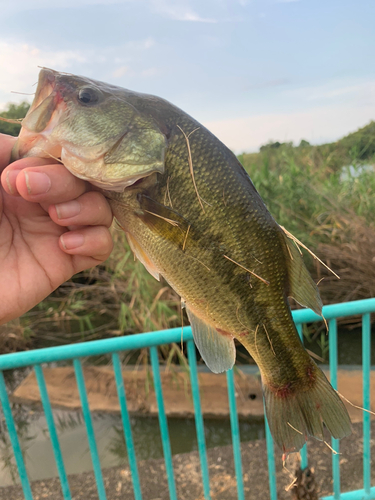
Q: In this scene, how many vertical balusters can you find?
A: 11